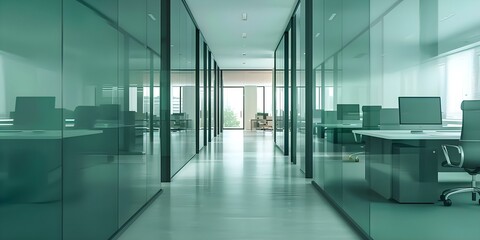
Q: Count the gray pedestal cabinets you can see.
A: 1